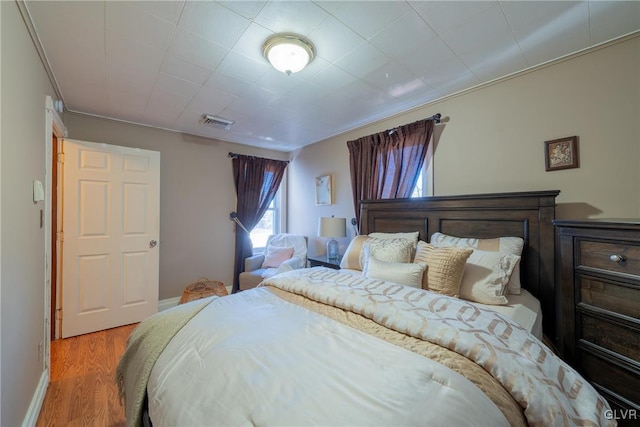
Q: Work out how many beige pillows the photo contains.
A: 1